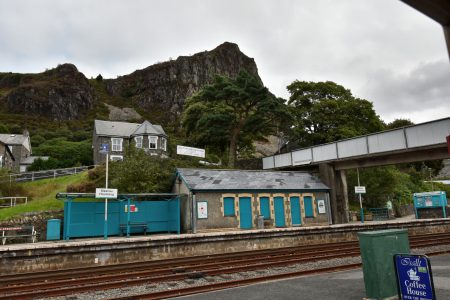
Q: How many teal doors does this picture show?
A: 3